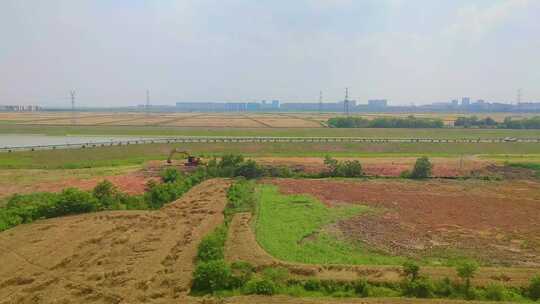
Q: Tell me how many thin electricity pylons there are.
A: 5